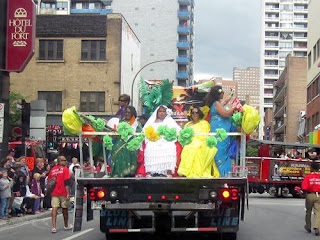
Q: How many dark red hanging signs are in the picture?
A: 1